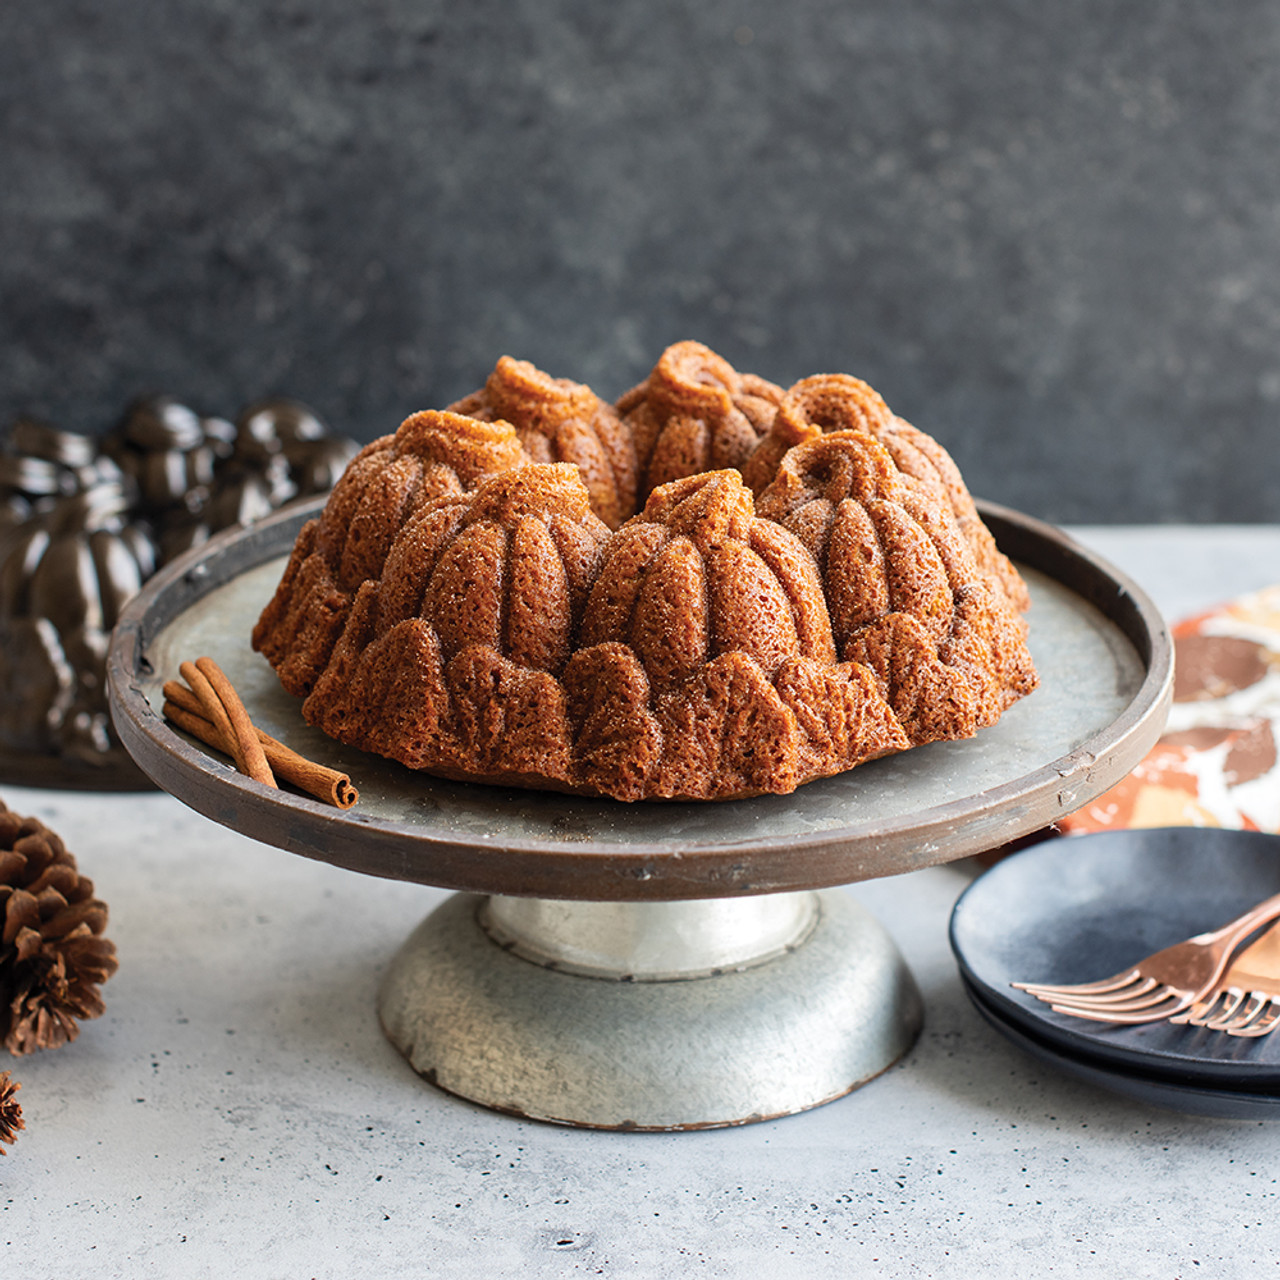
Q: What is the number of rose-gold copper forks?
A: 2